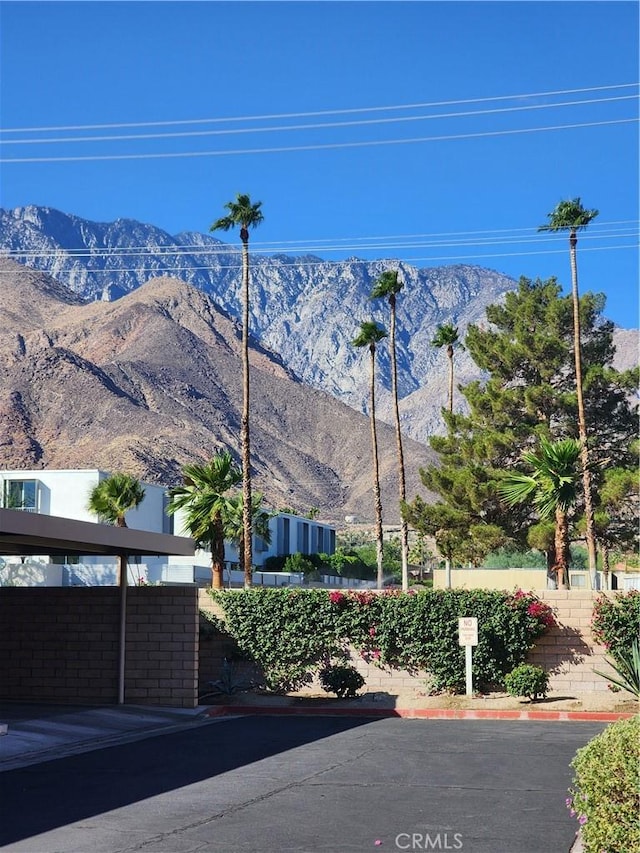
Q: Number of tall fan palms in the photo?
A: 5